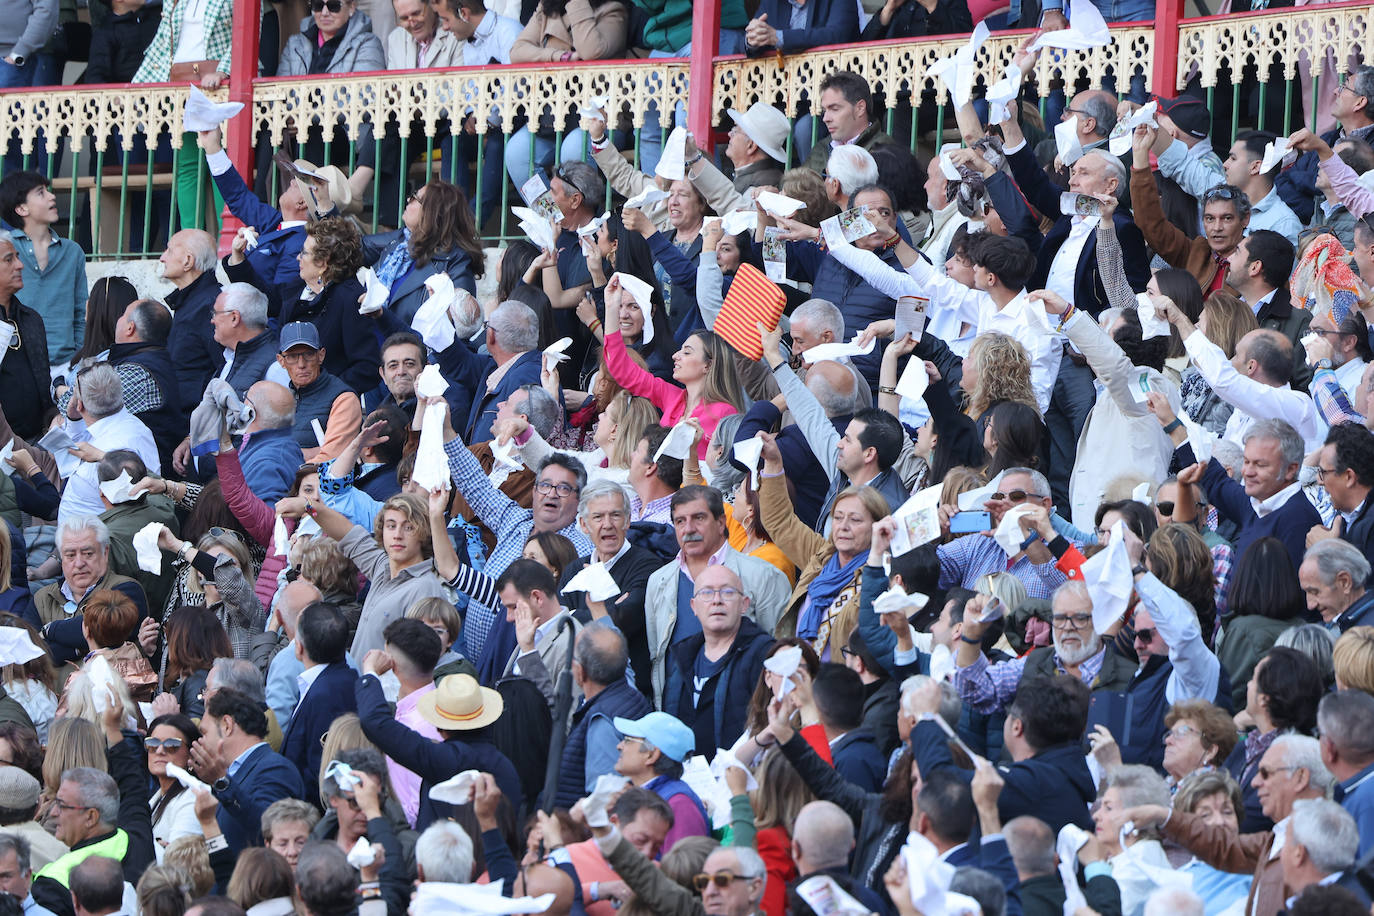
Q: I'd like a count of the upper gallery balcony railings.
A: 4